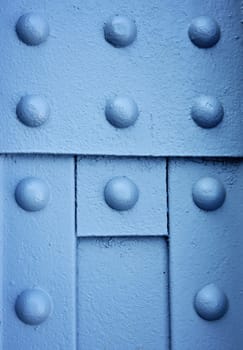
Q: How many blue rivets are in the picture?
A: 11